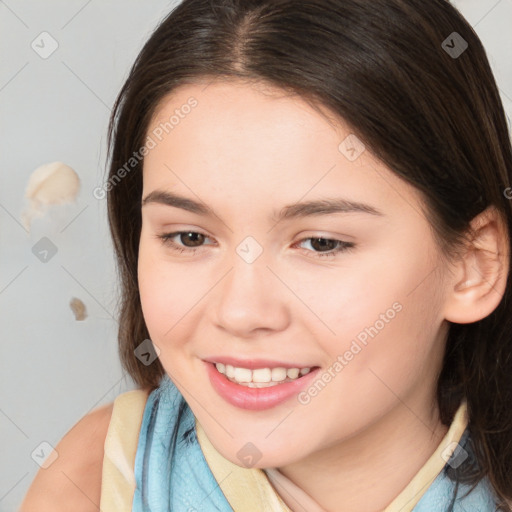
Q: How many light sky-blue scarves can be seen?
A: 1